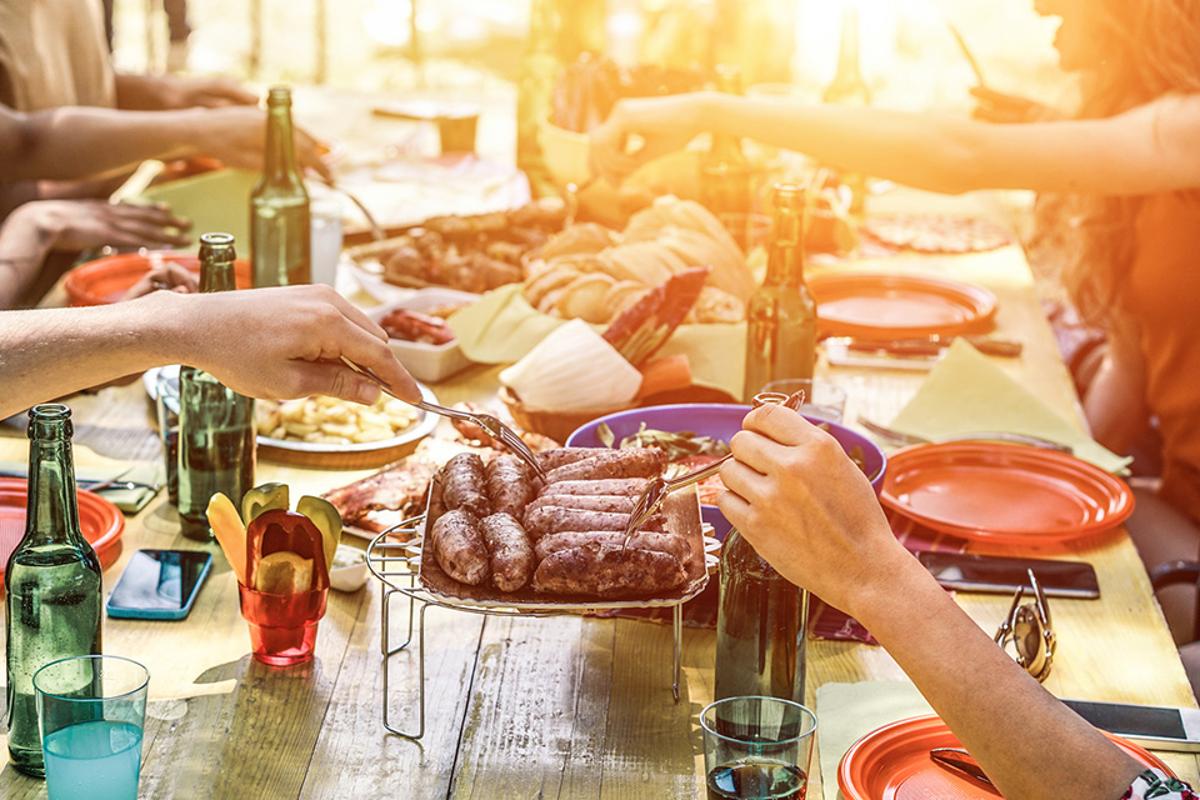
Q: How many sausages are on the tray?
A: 11